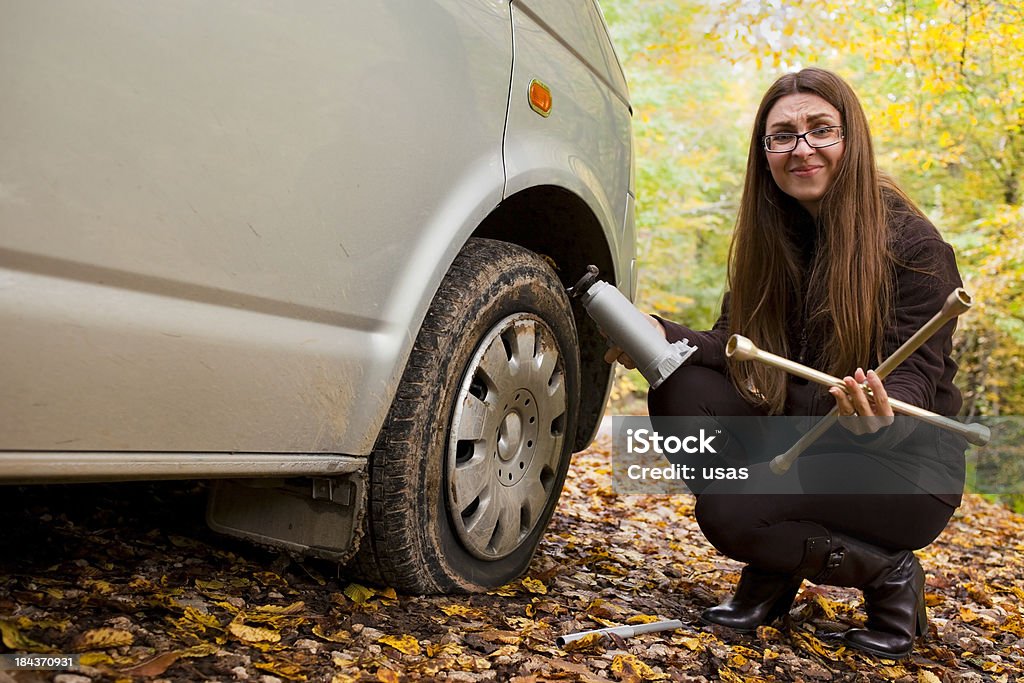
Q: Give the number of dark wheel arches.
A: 1